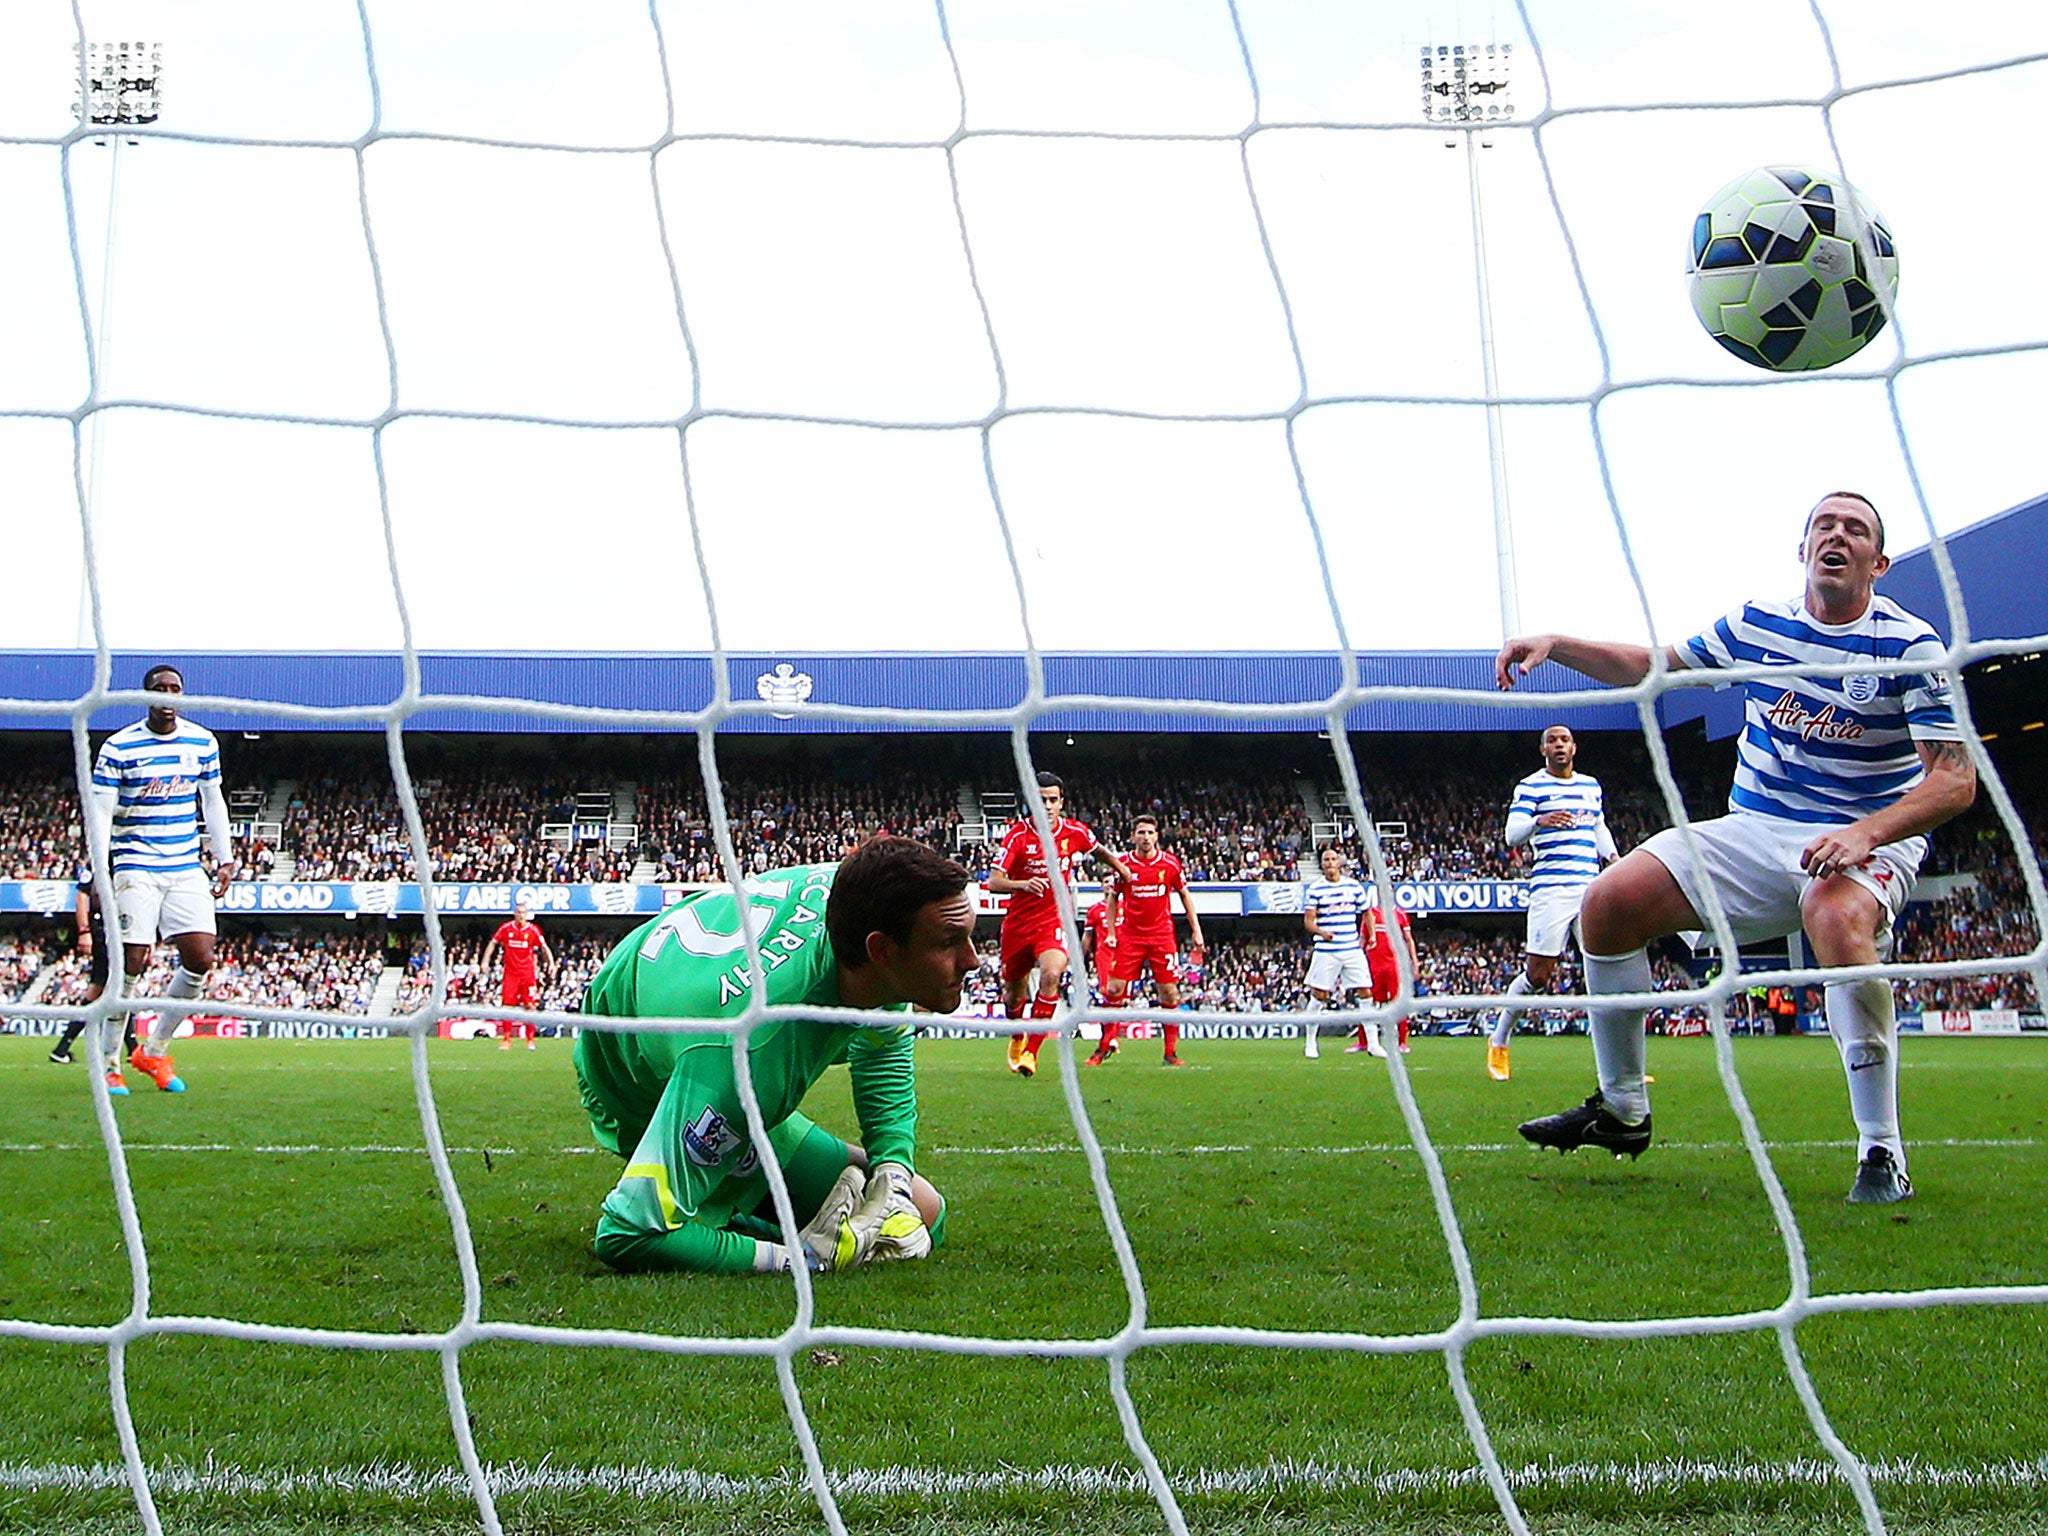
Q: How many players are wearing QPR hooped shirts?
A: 4